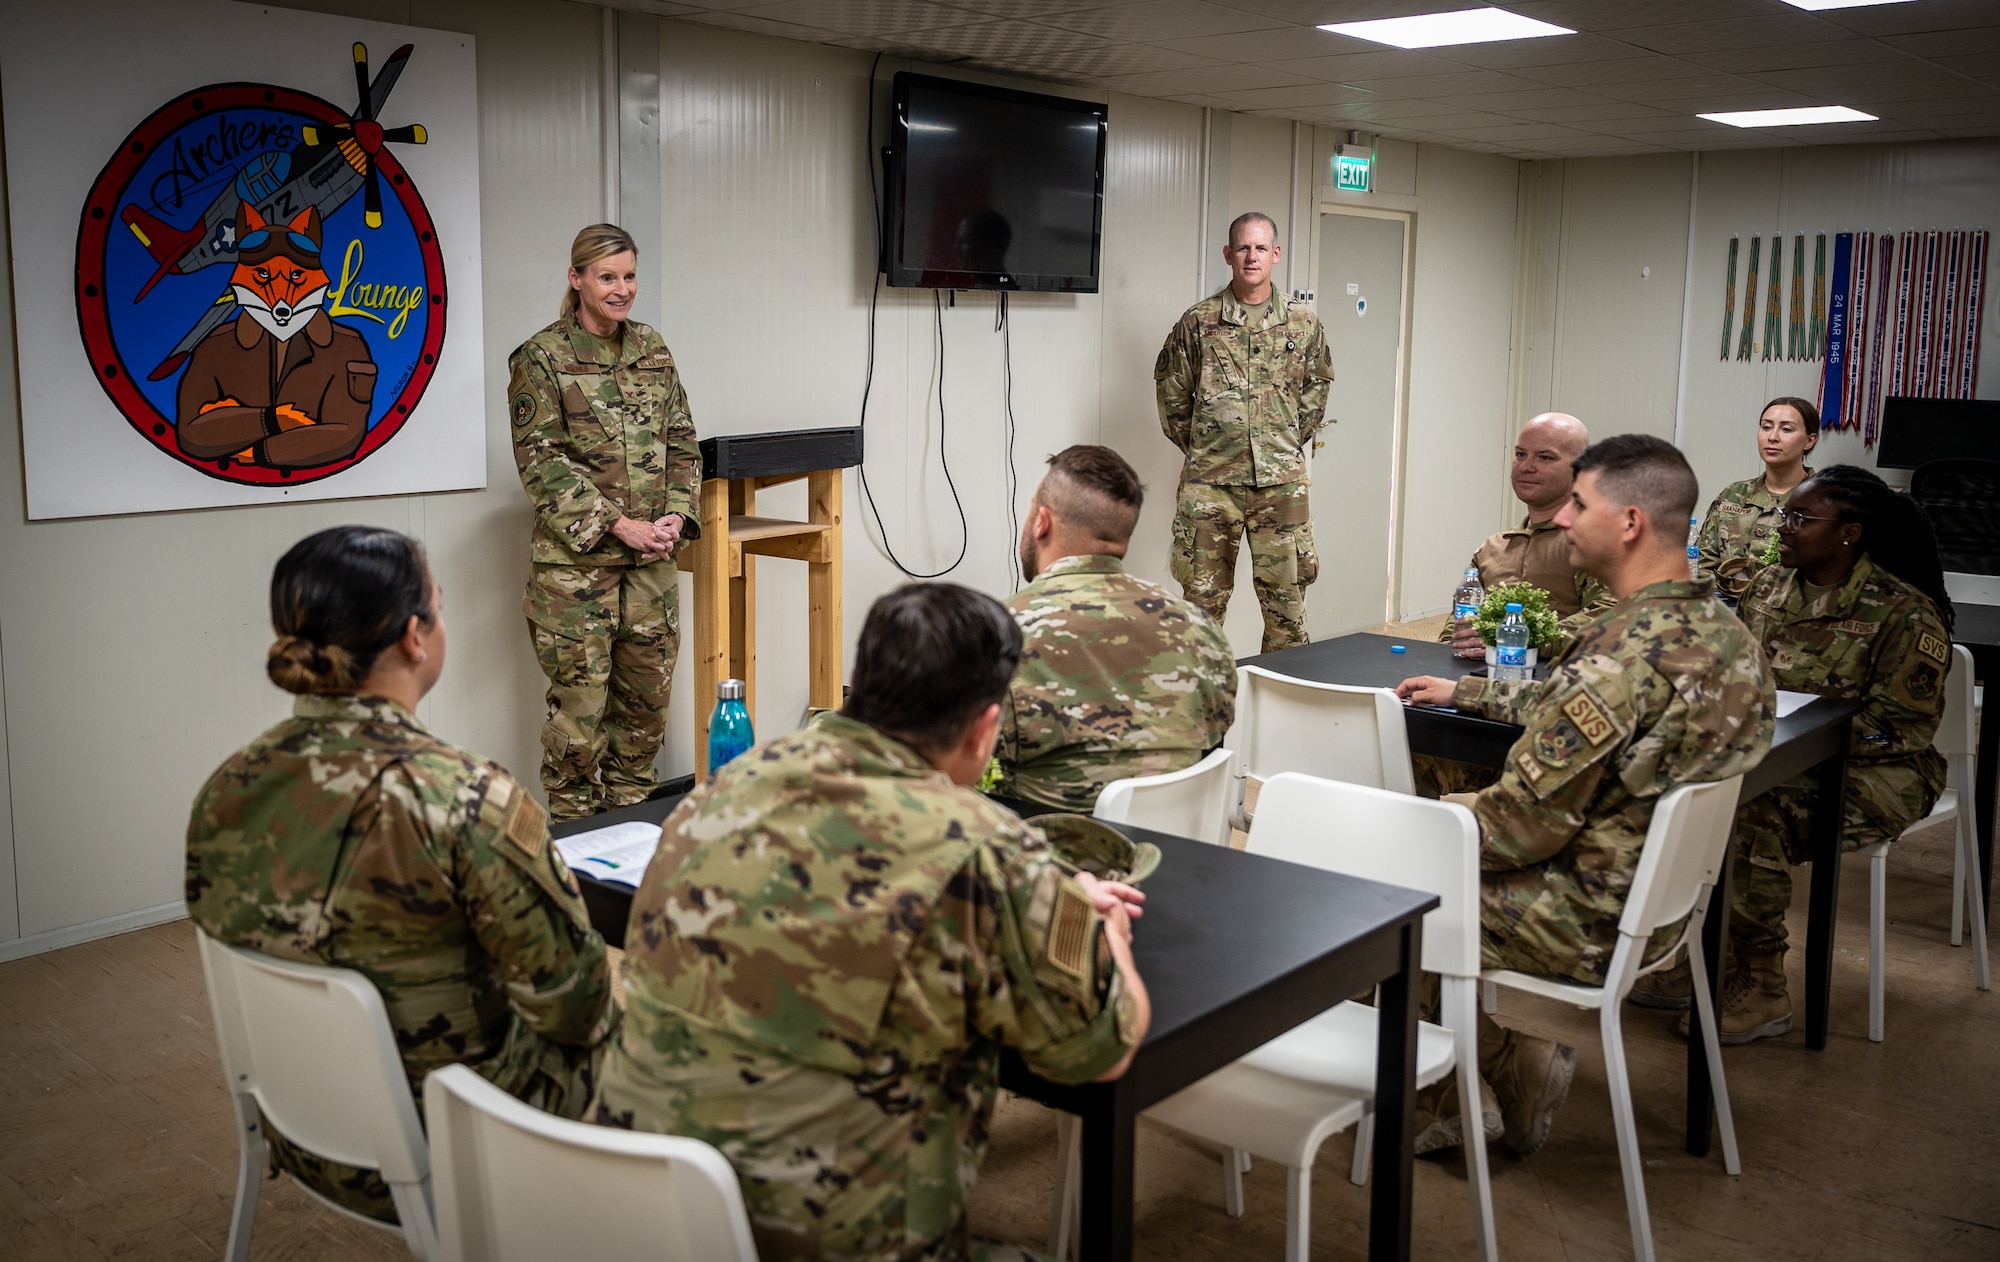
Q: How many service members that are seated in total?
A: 7